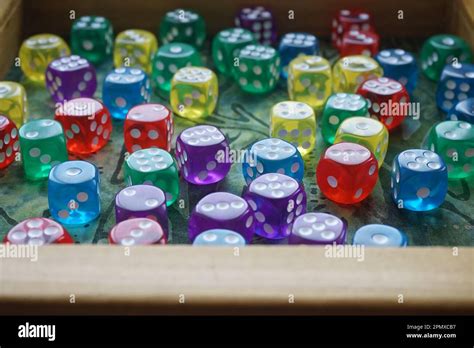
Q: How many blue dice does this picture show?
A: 10